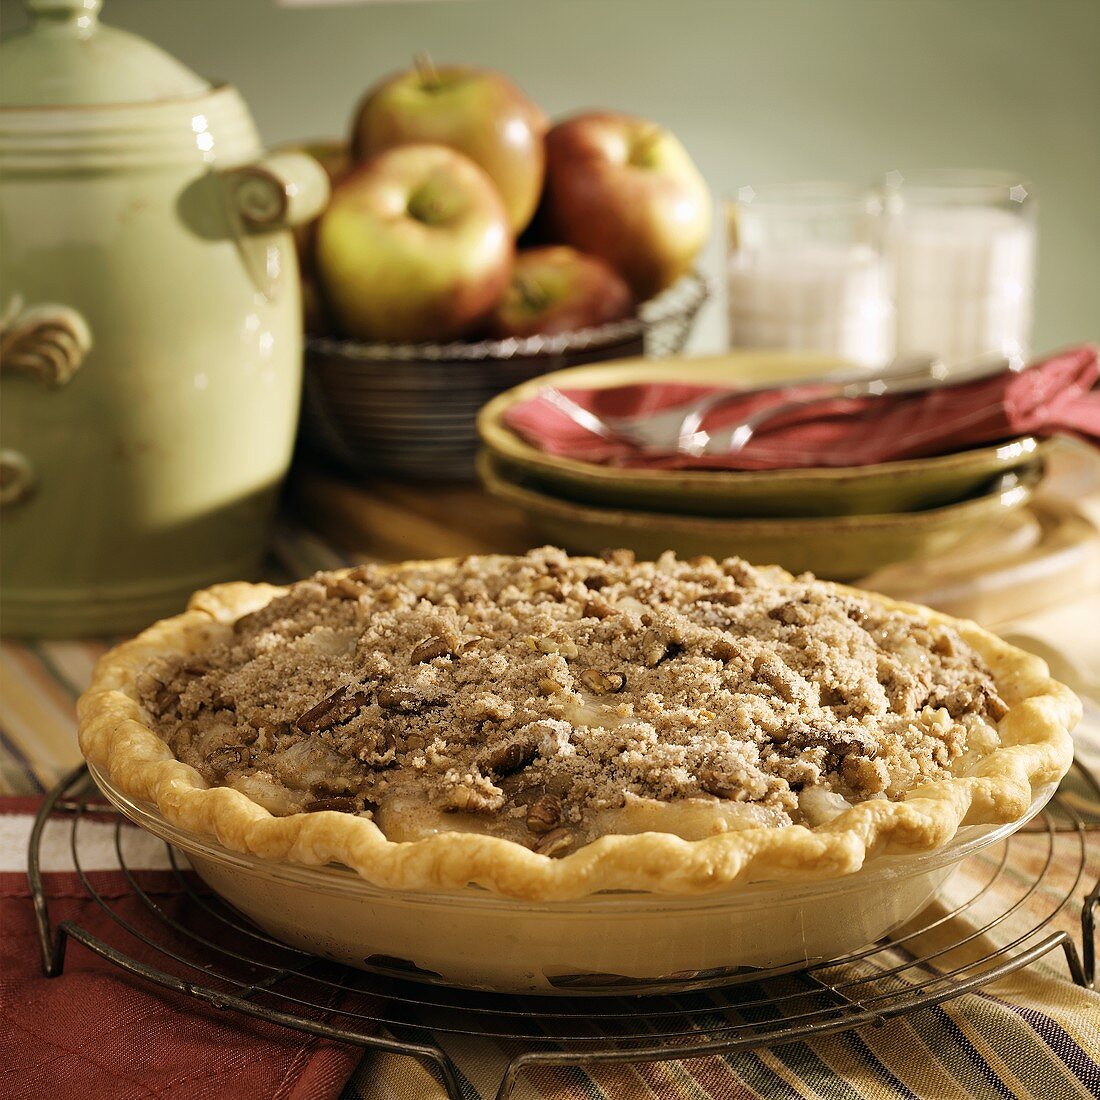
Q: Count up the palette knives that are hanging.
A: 0